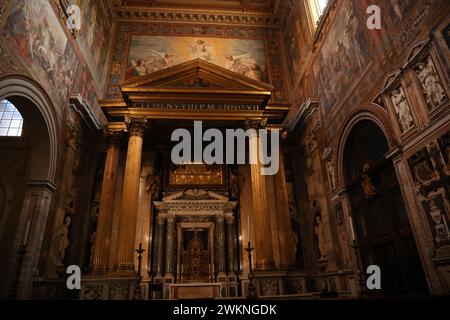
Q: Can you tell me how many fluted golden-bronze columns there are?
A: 4